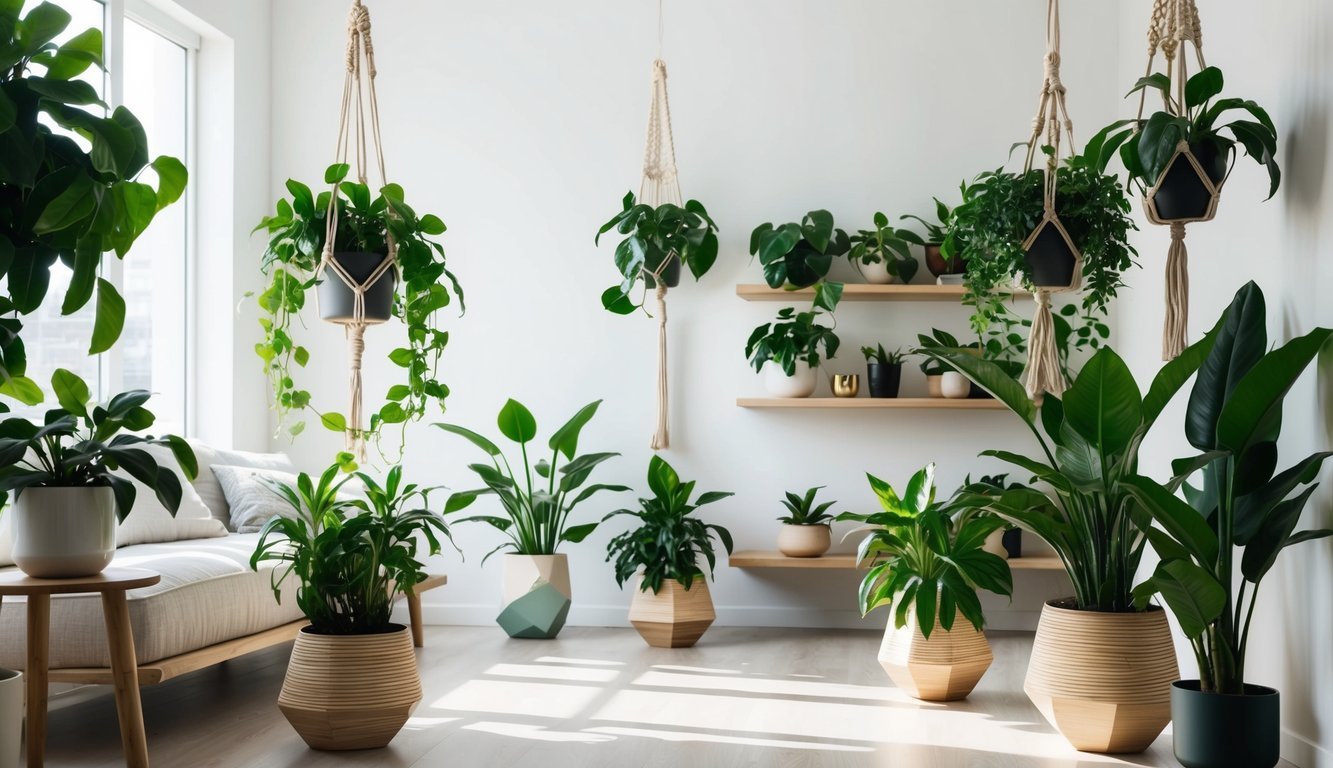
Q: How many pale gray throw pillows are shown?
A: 1